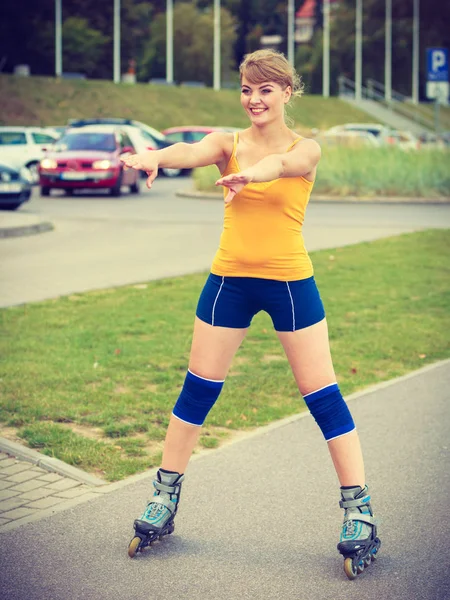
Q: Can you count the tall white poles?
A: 9